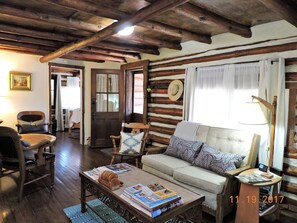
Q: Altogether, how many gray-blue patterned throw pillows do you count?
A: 2